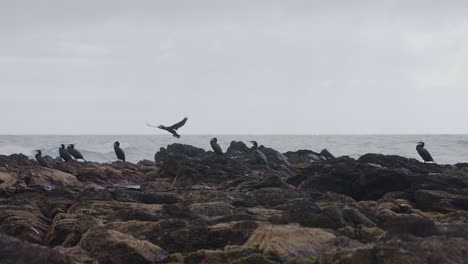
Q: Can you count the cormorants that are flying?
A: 1